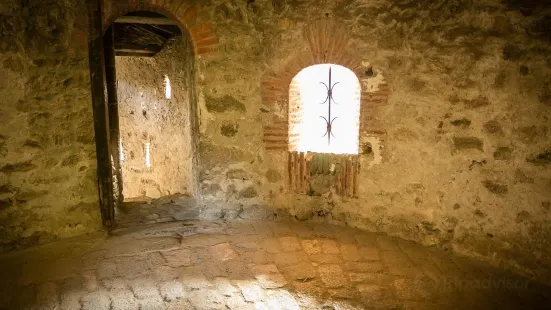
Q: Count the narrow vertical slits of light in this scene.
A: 3